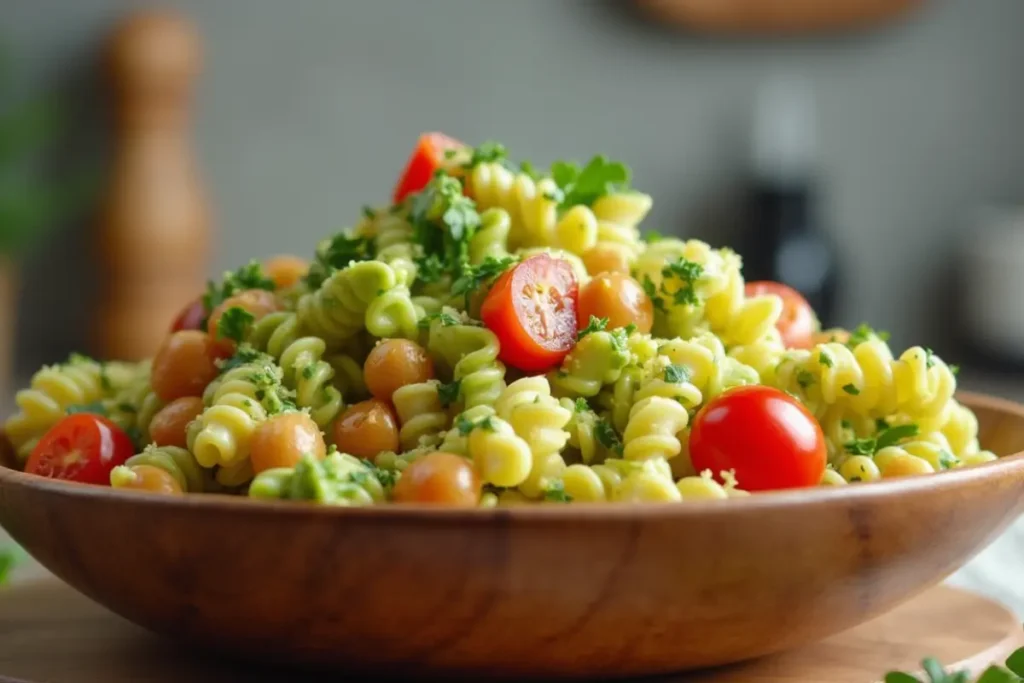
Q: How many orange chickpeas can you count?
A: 11